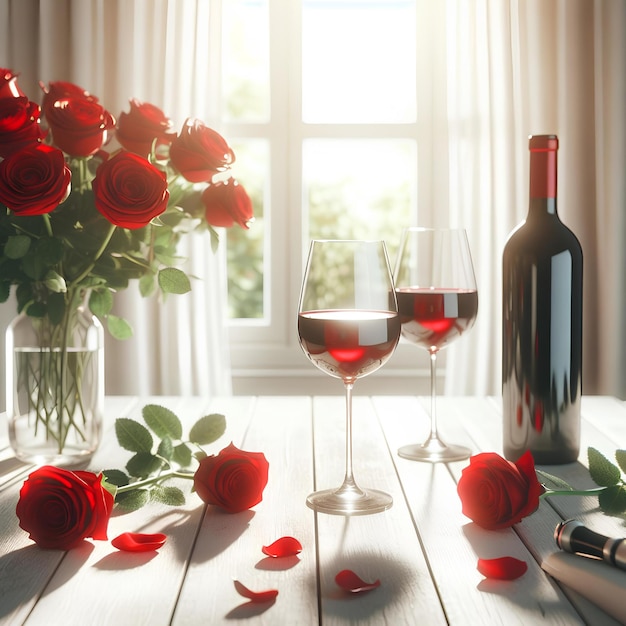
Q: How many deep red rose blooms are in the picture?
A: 11